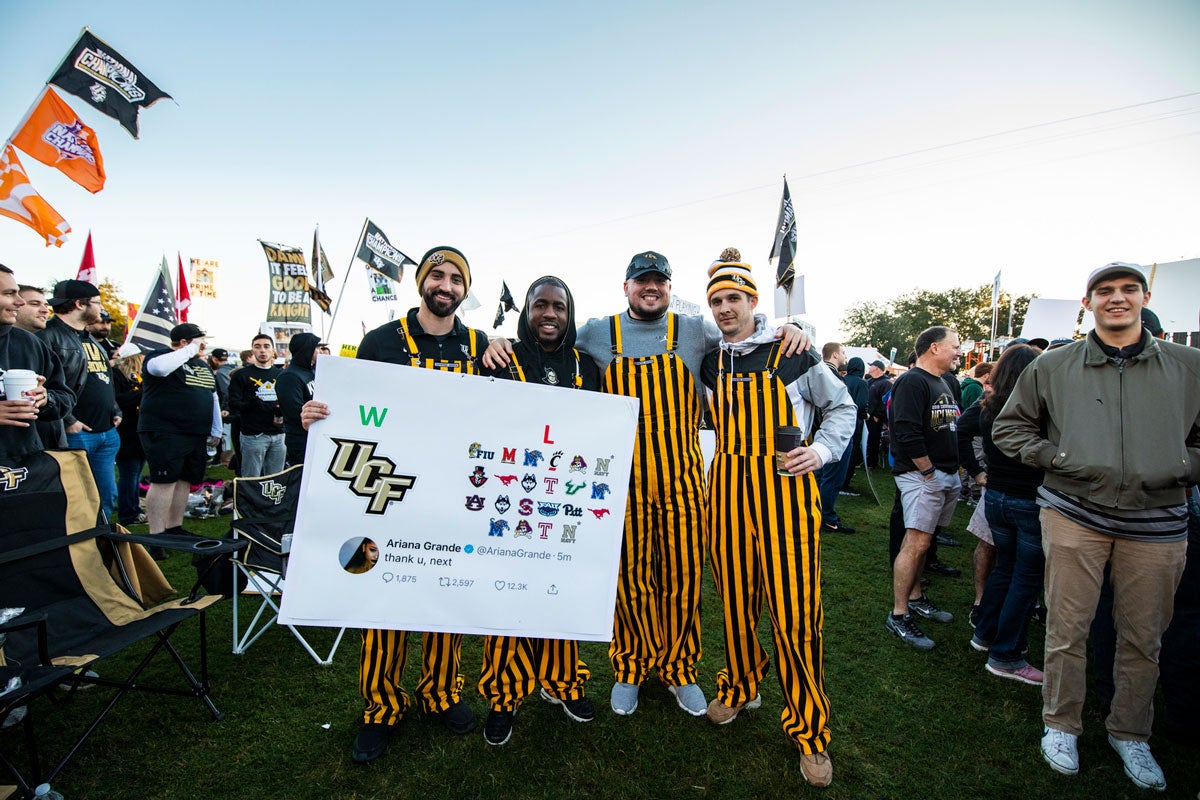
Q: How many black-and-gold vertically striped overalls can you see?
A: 4